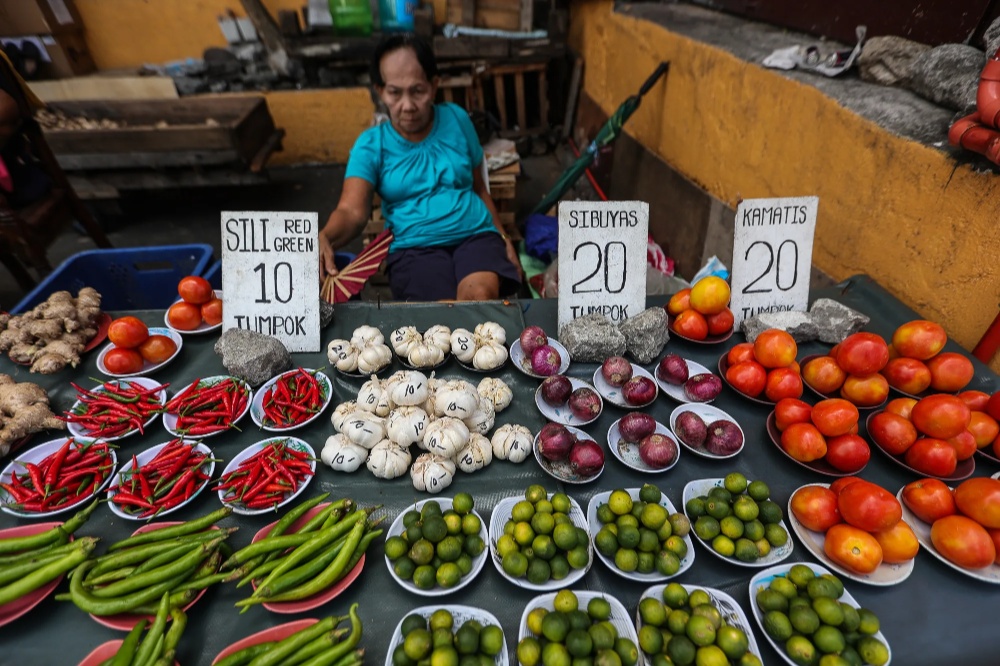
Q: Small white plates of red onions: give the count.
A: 7